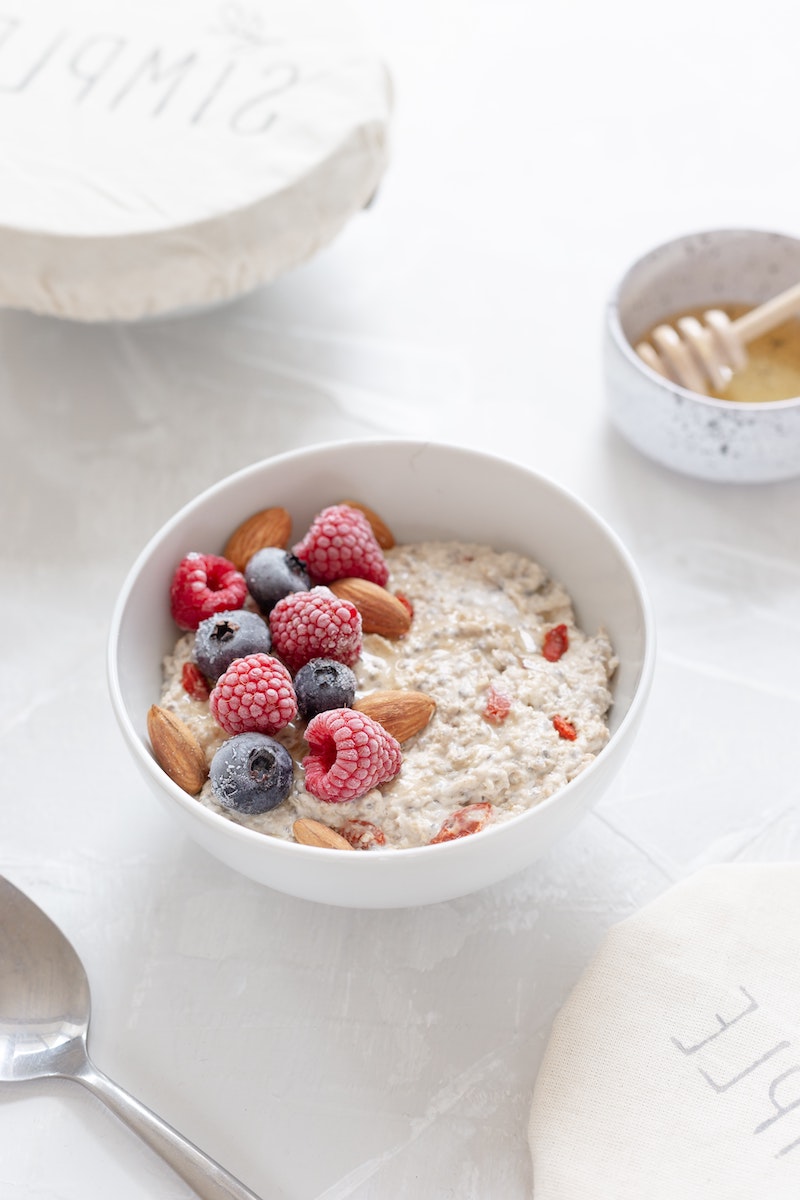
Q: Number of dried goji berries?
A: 7